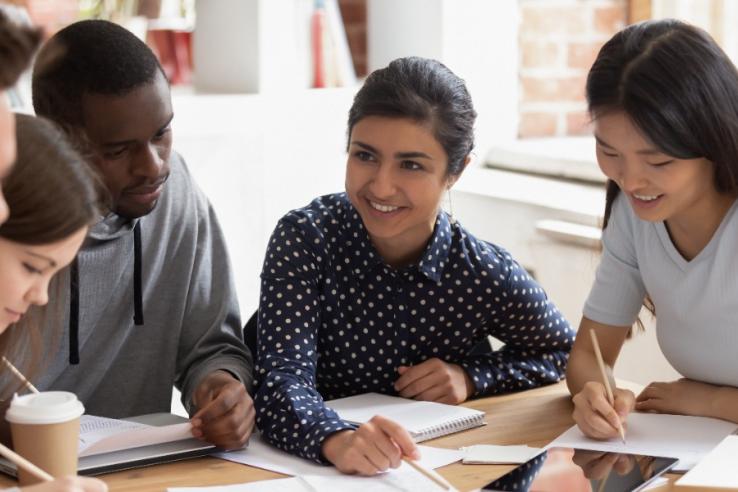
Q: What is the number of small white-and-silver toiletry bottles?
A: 0